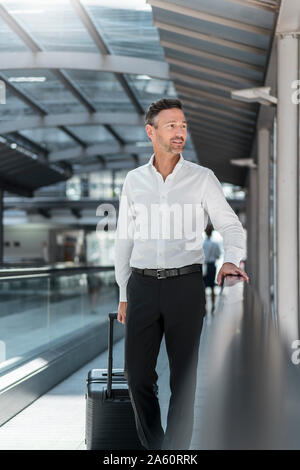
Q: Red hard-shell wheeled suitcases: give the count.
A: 0